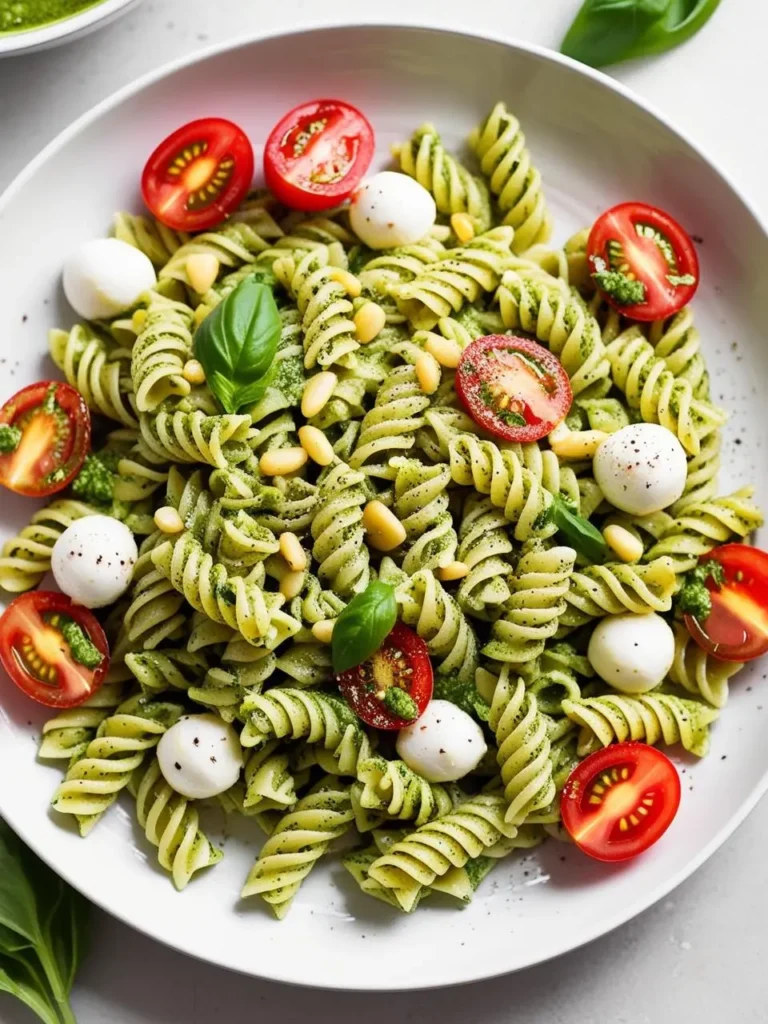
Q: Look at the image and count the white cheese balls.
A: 7